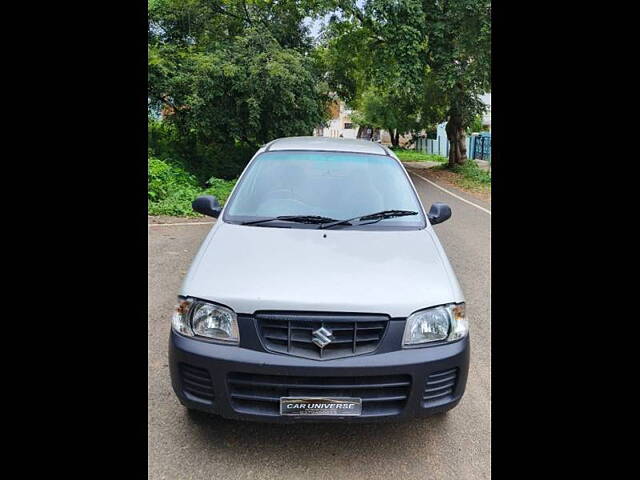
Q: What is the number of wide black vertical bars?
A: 2